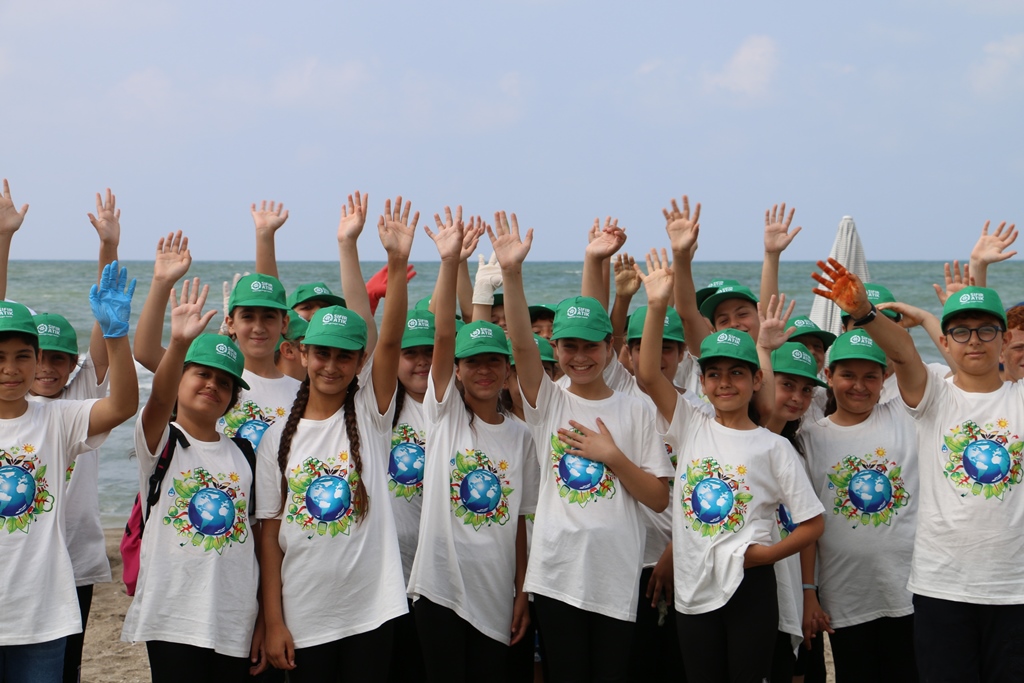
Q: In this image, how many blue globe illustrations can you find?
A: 11